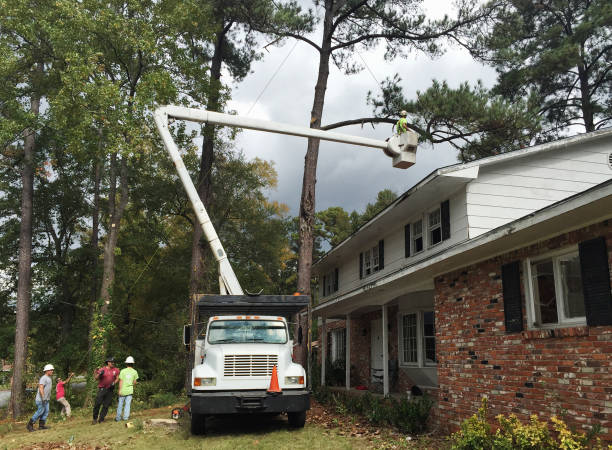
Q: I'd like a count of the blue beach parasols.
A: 0